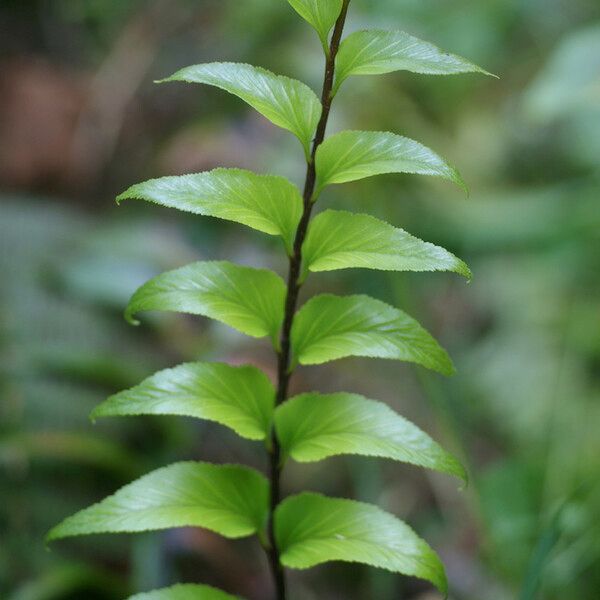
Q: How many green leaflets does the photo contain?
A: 13